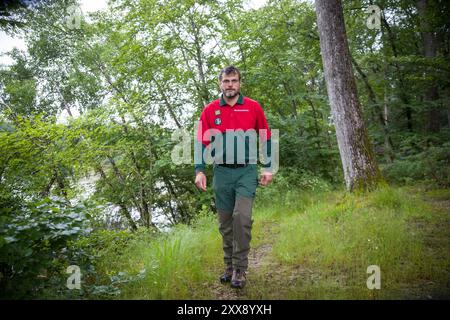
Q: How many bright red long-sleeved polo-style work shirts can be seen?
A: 1